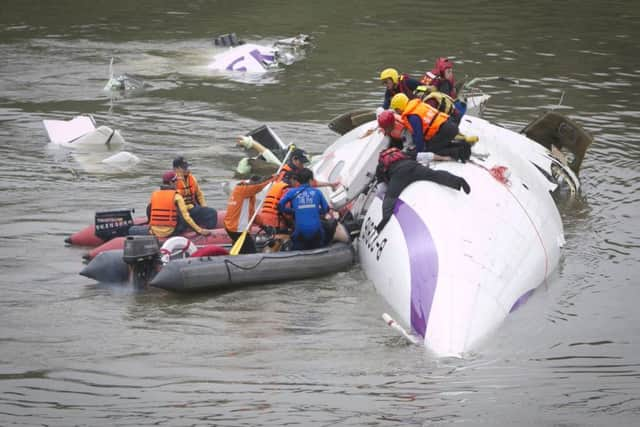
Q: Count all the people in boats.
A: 6